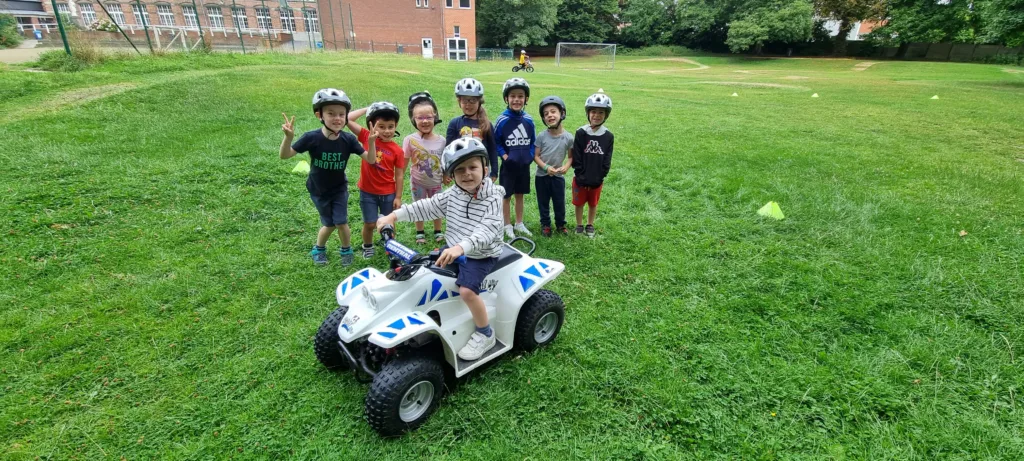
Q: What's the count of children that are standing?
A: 7